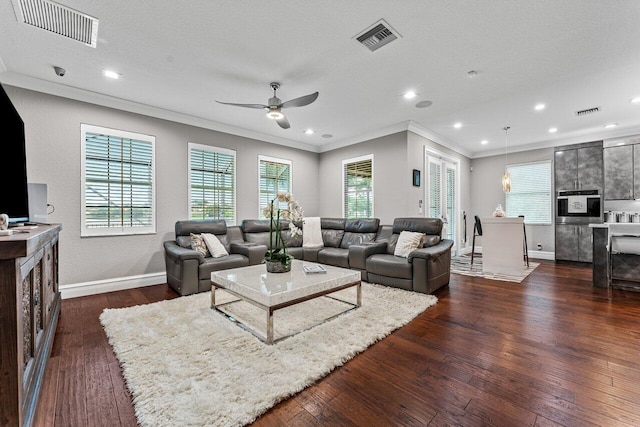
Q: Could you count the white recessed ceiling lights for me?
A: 9